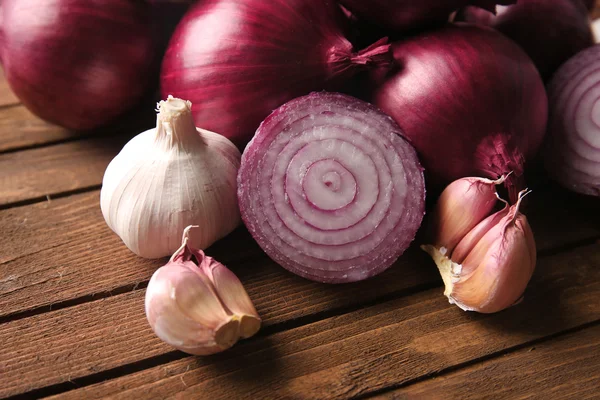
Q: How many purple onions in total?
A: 7